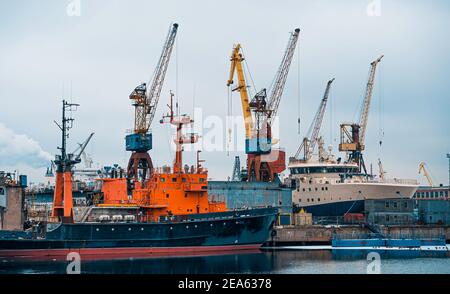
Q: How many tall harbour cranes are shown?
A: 5